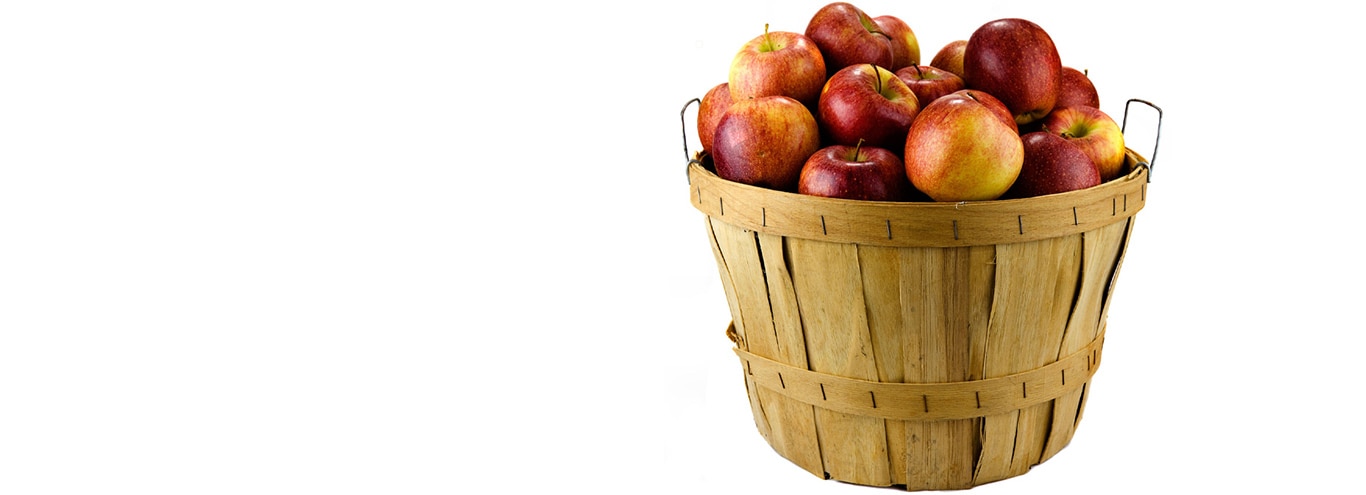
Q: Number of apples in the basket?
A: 15